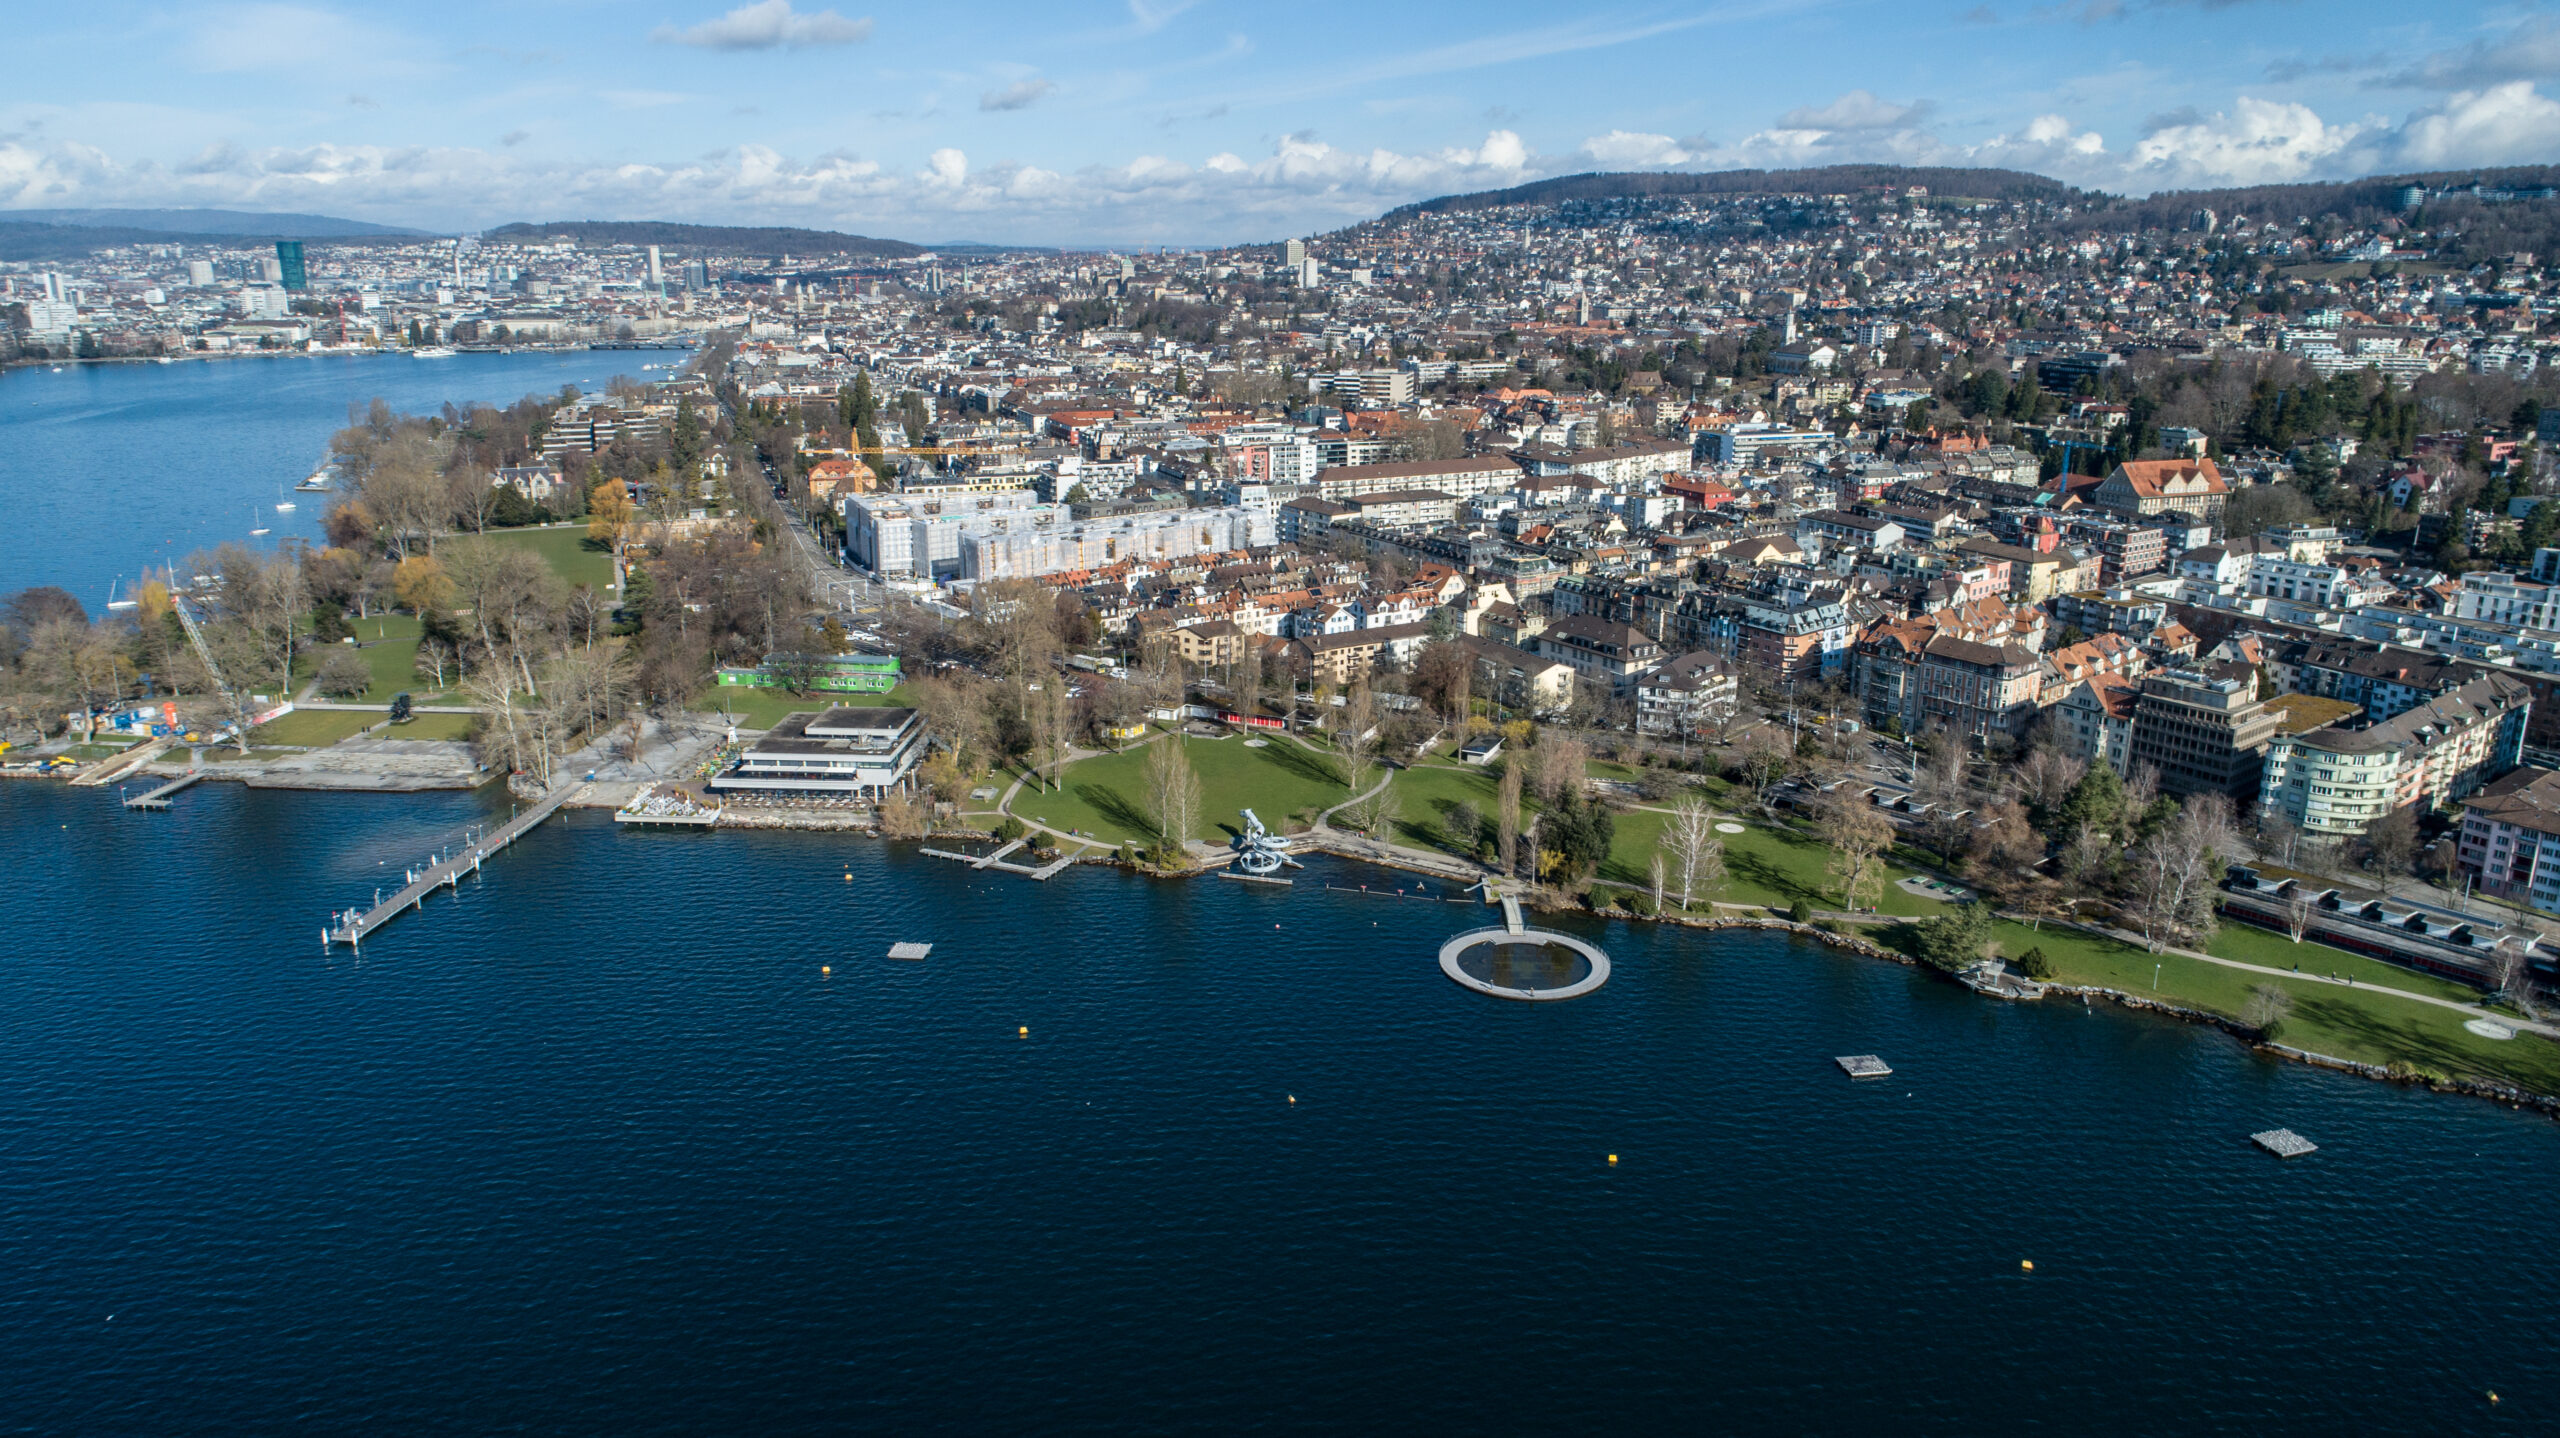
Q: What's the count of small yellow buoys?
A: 7